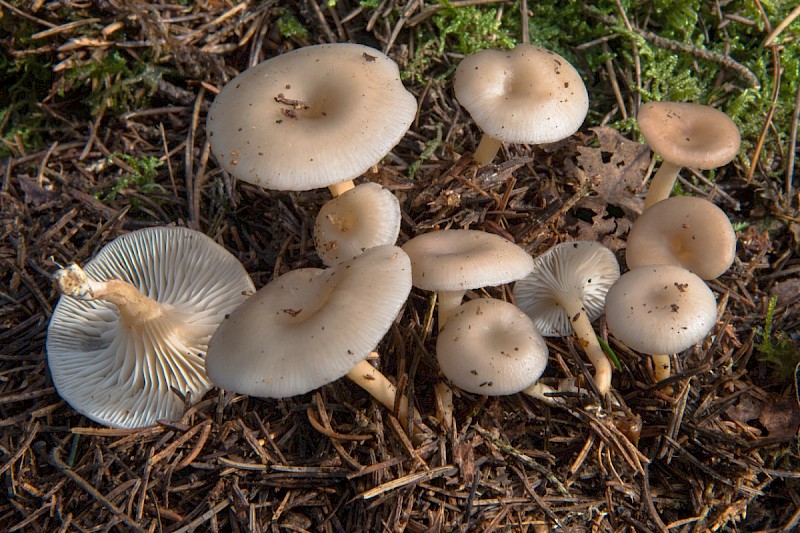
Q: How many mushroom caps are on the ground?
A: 11